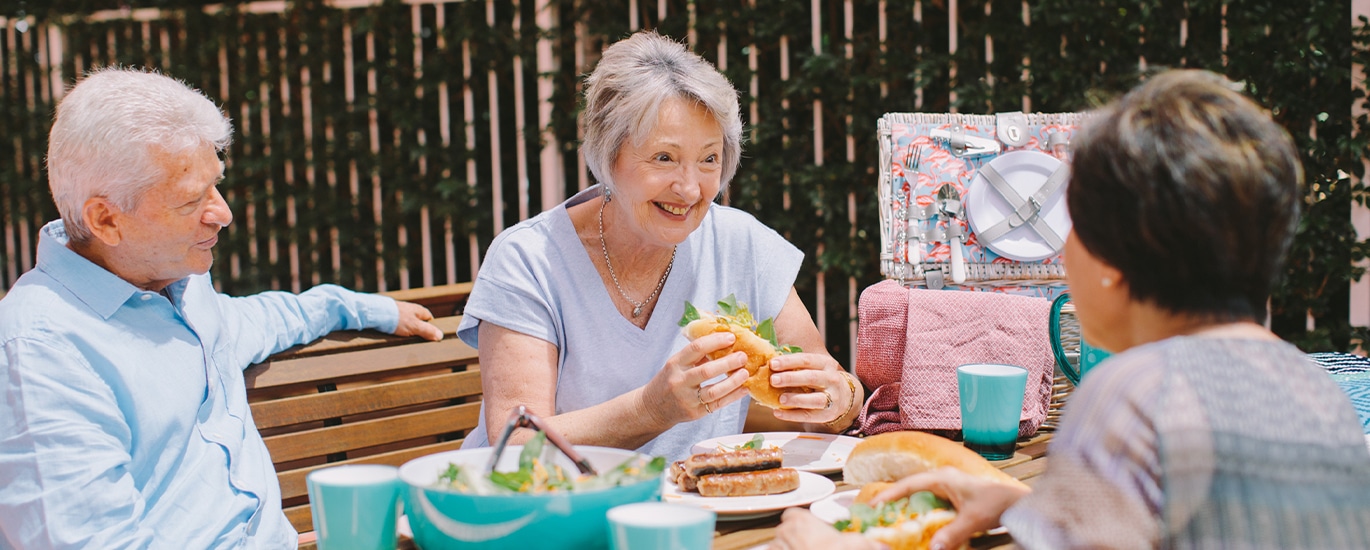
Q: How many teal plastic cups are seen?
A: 3